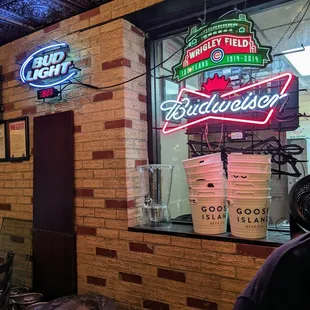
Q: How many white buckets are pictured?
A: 12